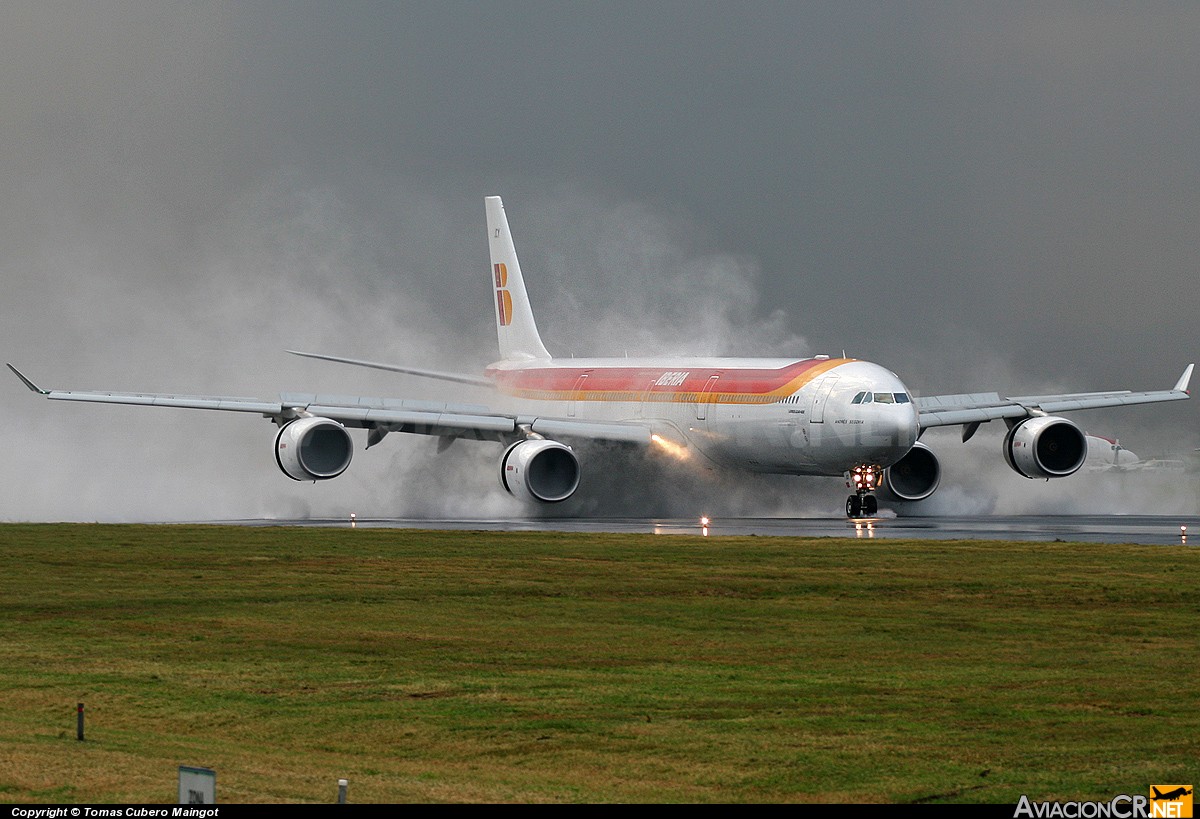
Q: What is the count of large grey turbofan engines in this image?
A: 4